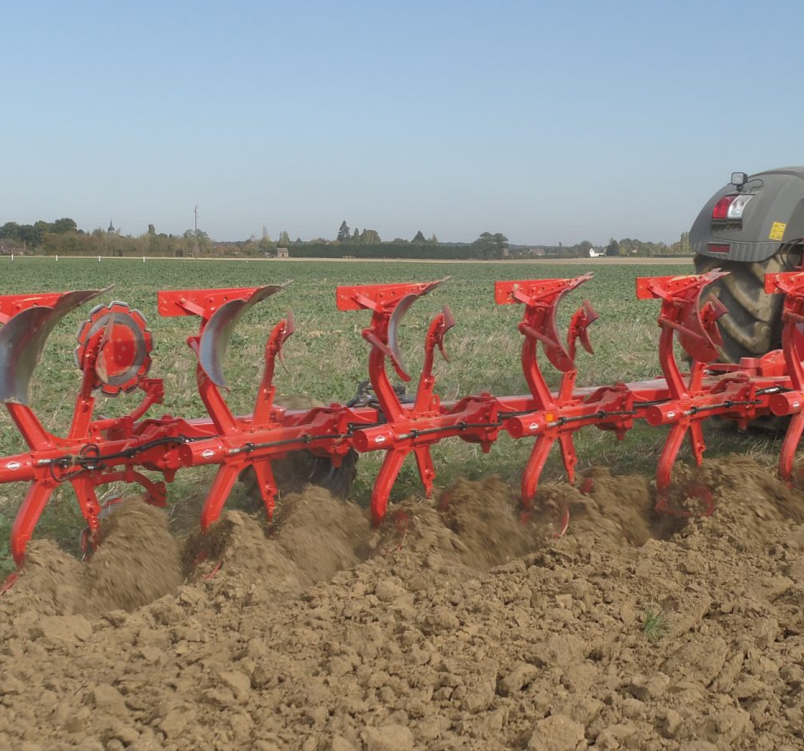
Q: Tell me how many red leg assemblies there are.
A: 6